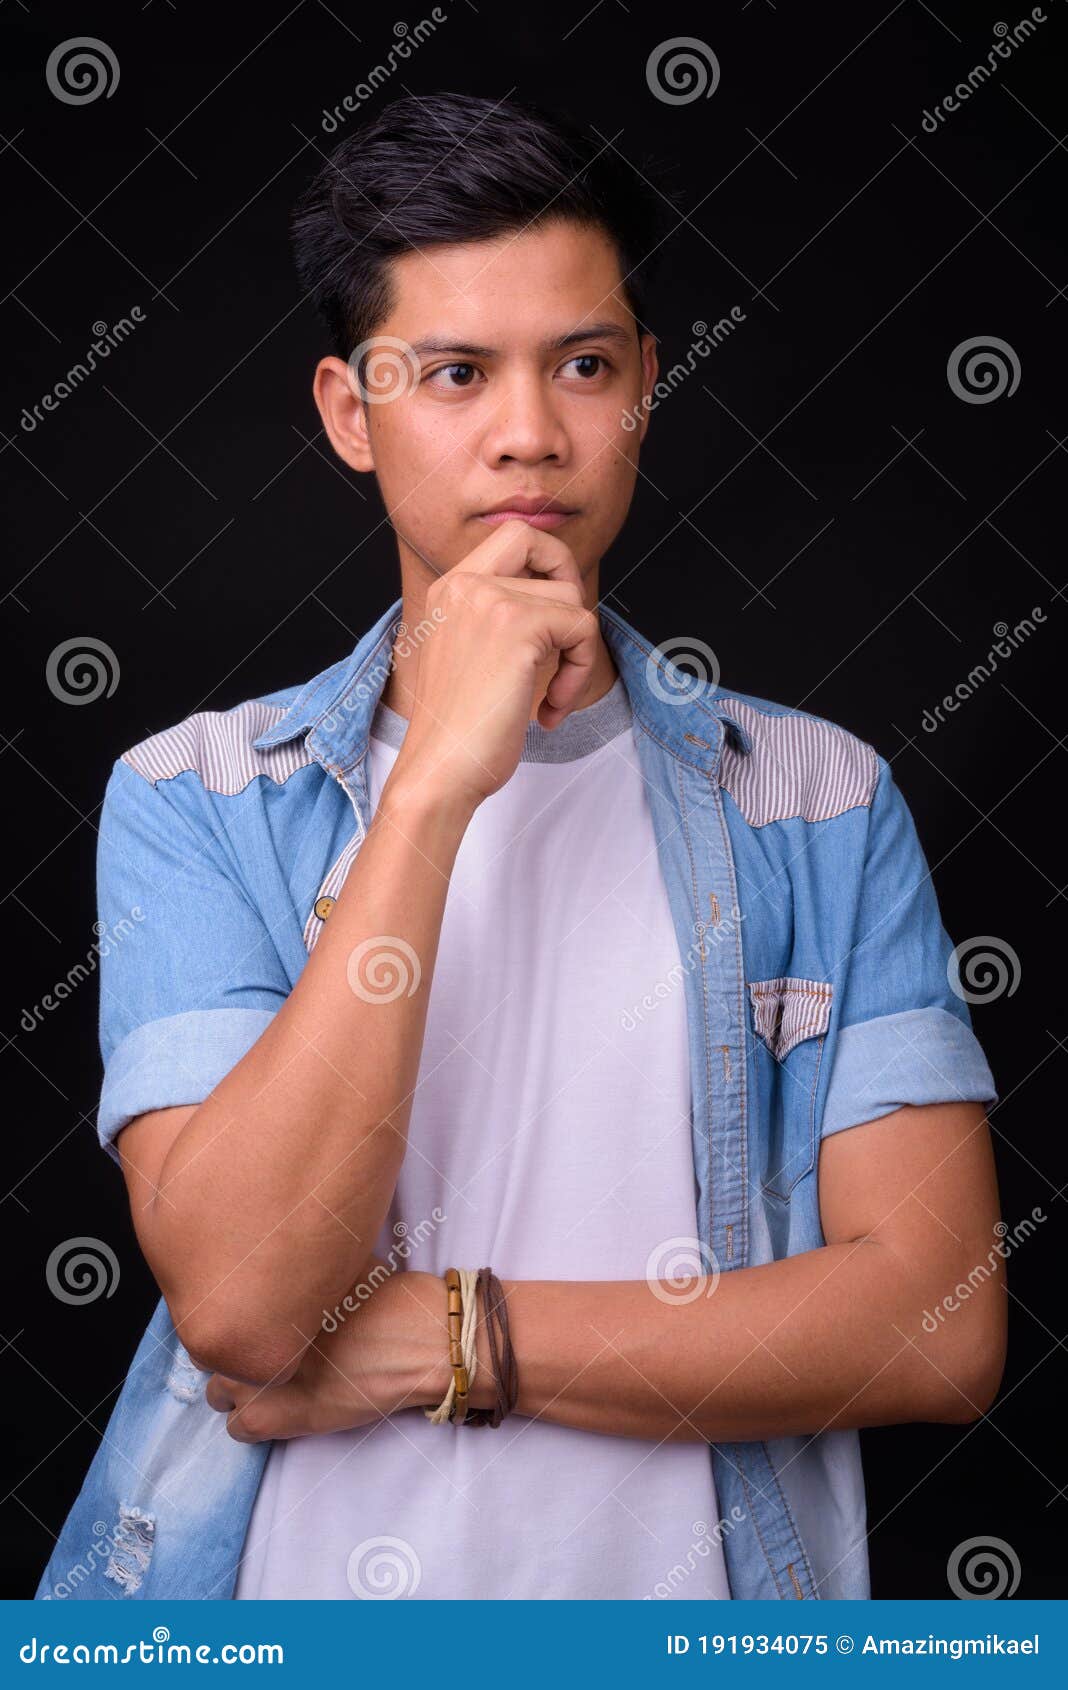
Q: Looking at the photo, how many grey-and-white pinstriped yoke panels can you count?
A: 2